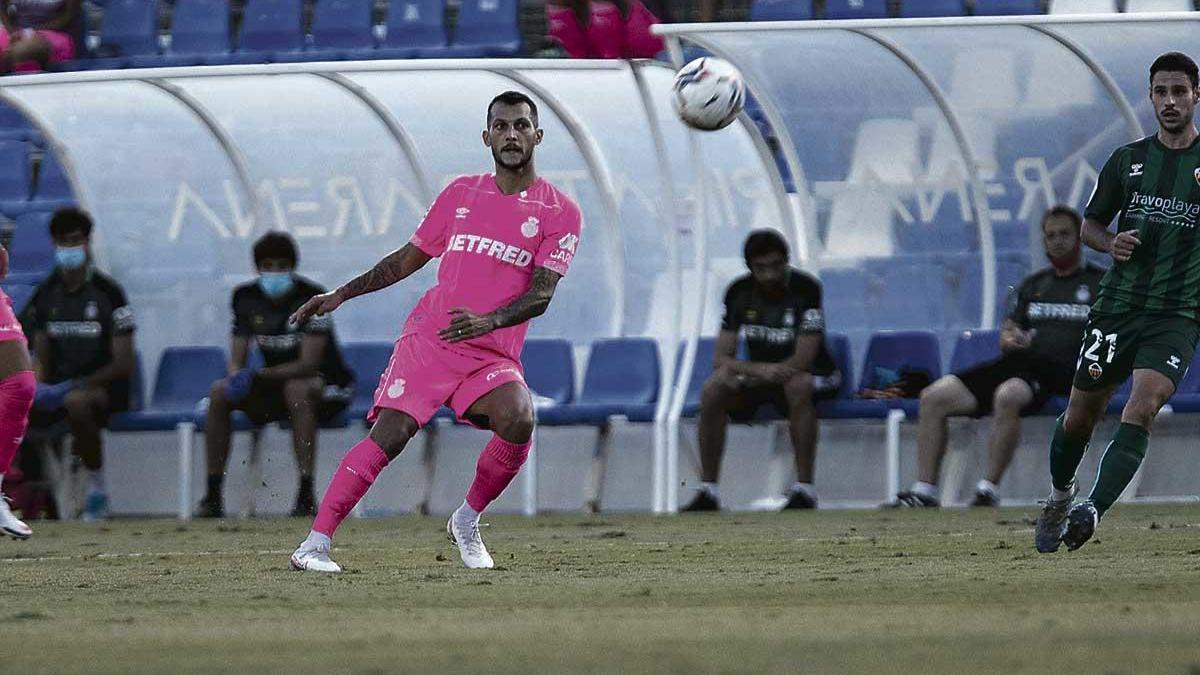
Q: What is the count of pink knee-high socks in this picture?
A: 3